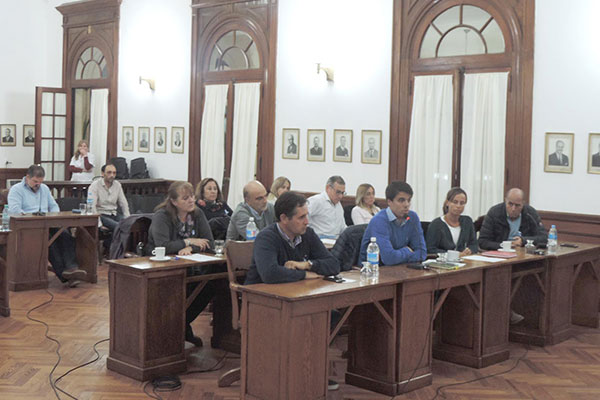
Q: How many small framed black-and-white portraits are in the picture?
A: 12